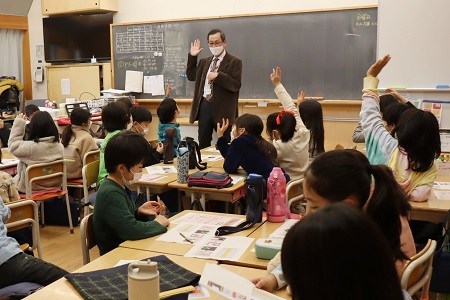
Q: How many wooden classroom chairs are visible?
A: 7